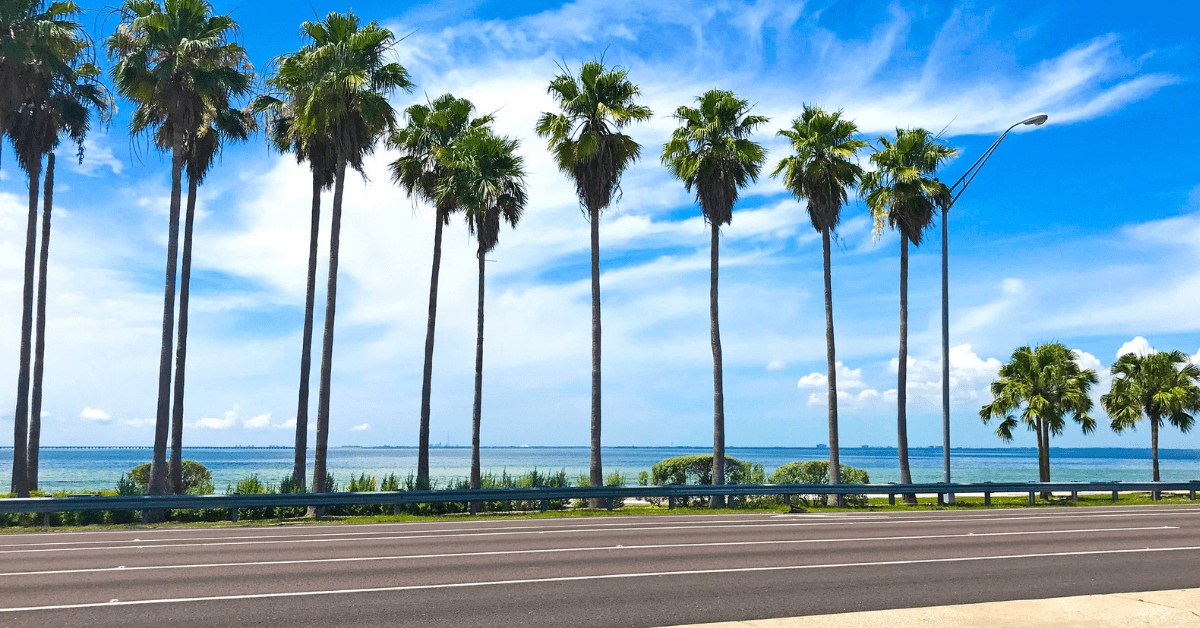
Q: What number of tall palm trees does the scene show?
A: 12